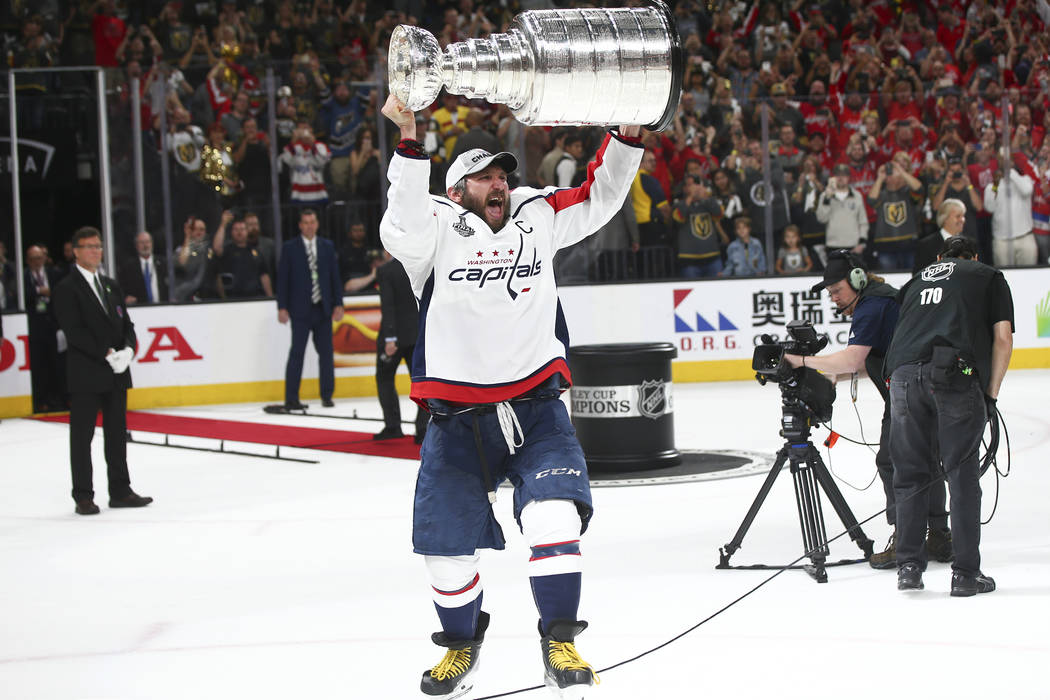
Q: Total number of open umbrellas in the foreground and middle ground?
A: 0